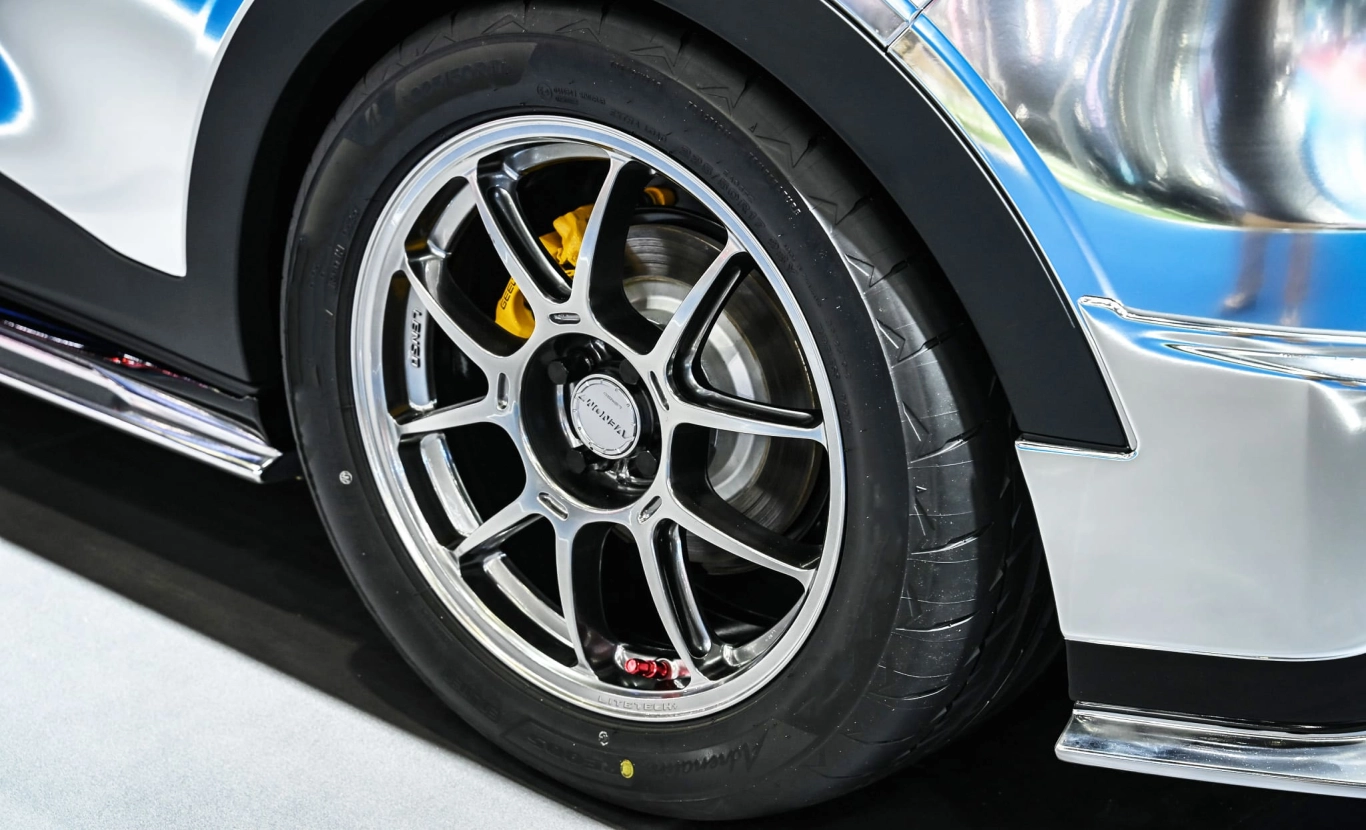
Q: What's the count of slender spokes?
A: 10